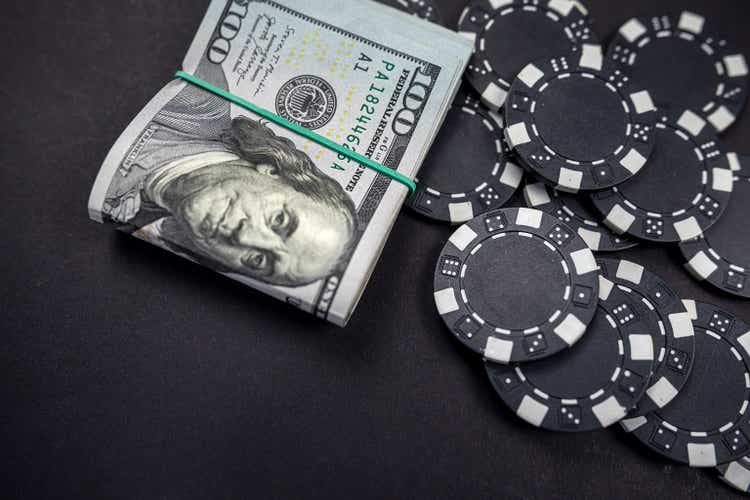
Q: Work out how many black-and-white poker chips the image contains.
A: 13